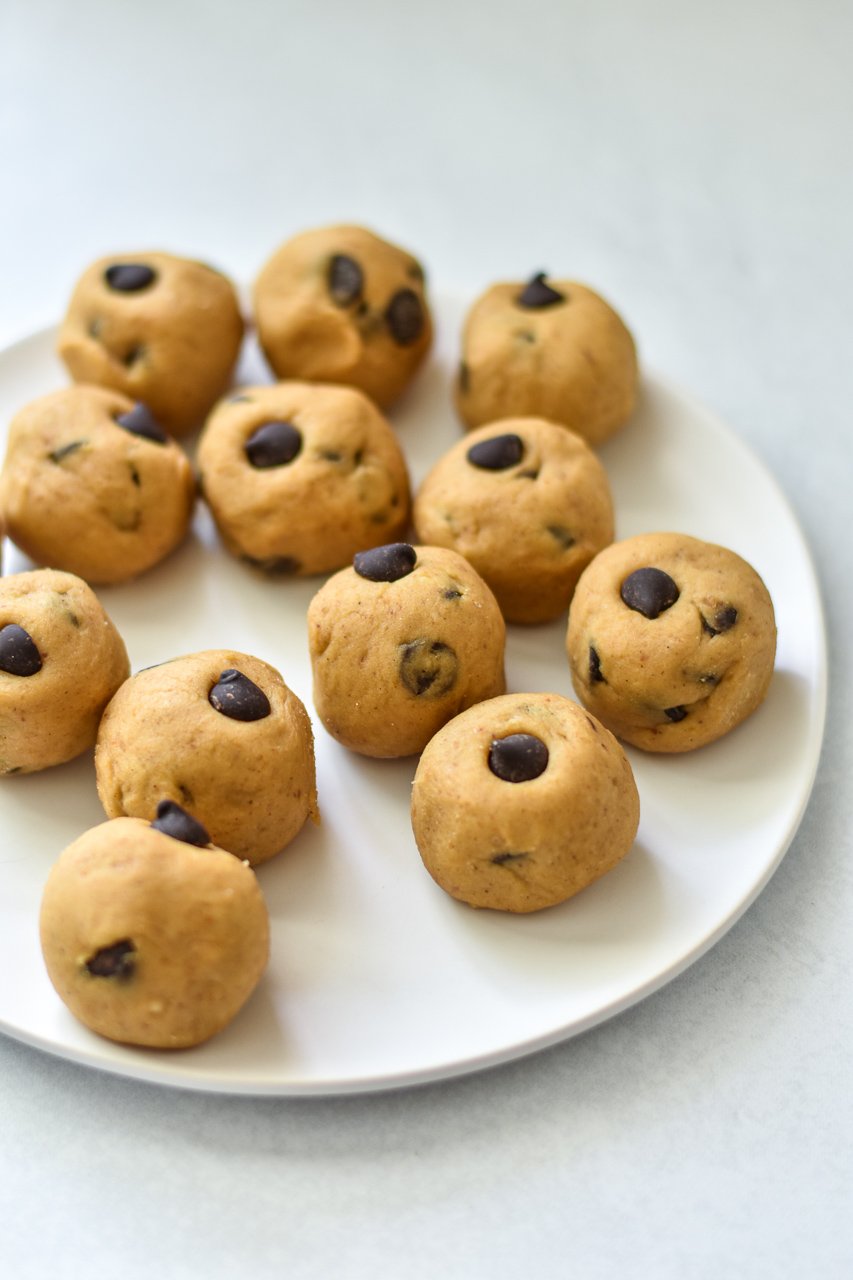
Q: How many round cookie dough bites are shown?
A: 12